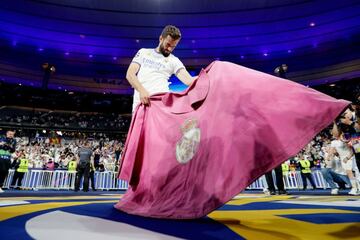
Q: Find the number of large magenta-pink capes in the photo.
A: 1